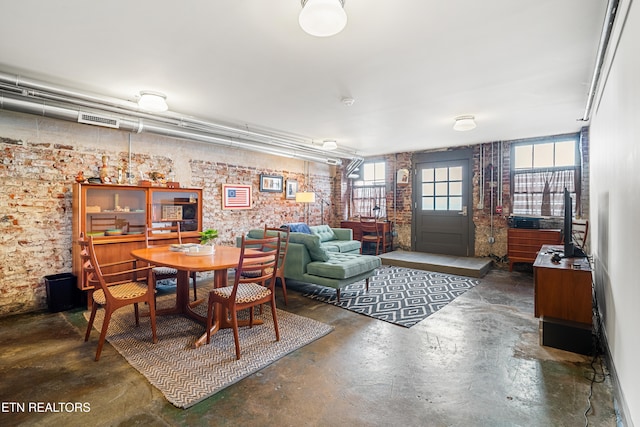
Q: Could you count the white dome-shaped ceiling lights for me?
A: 4